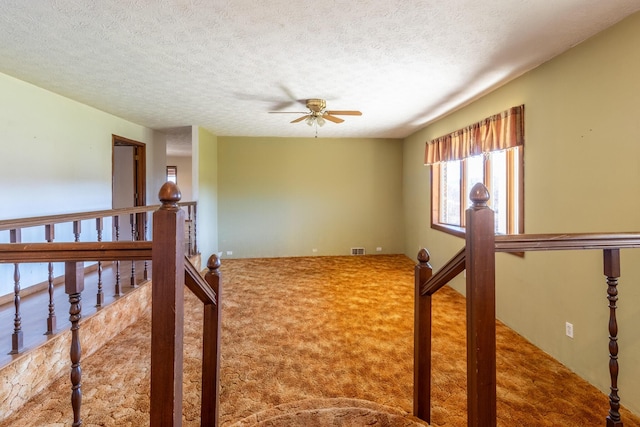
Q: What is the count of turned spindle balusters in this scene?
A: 11